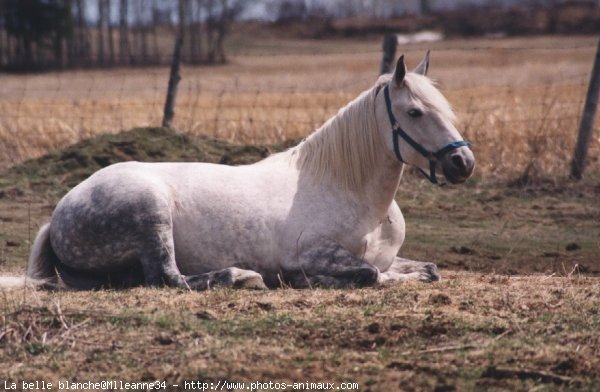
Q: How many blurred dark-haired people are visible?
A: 0